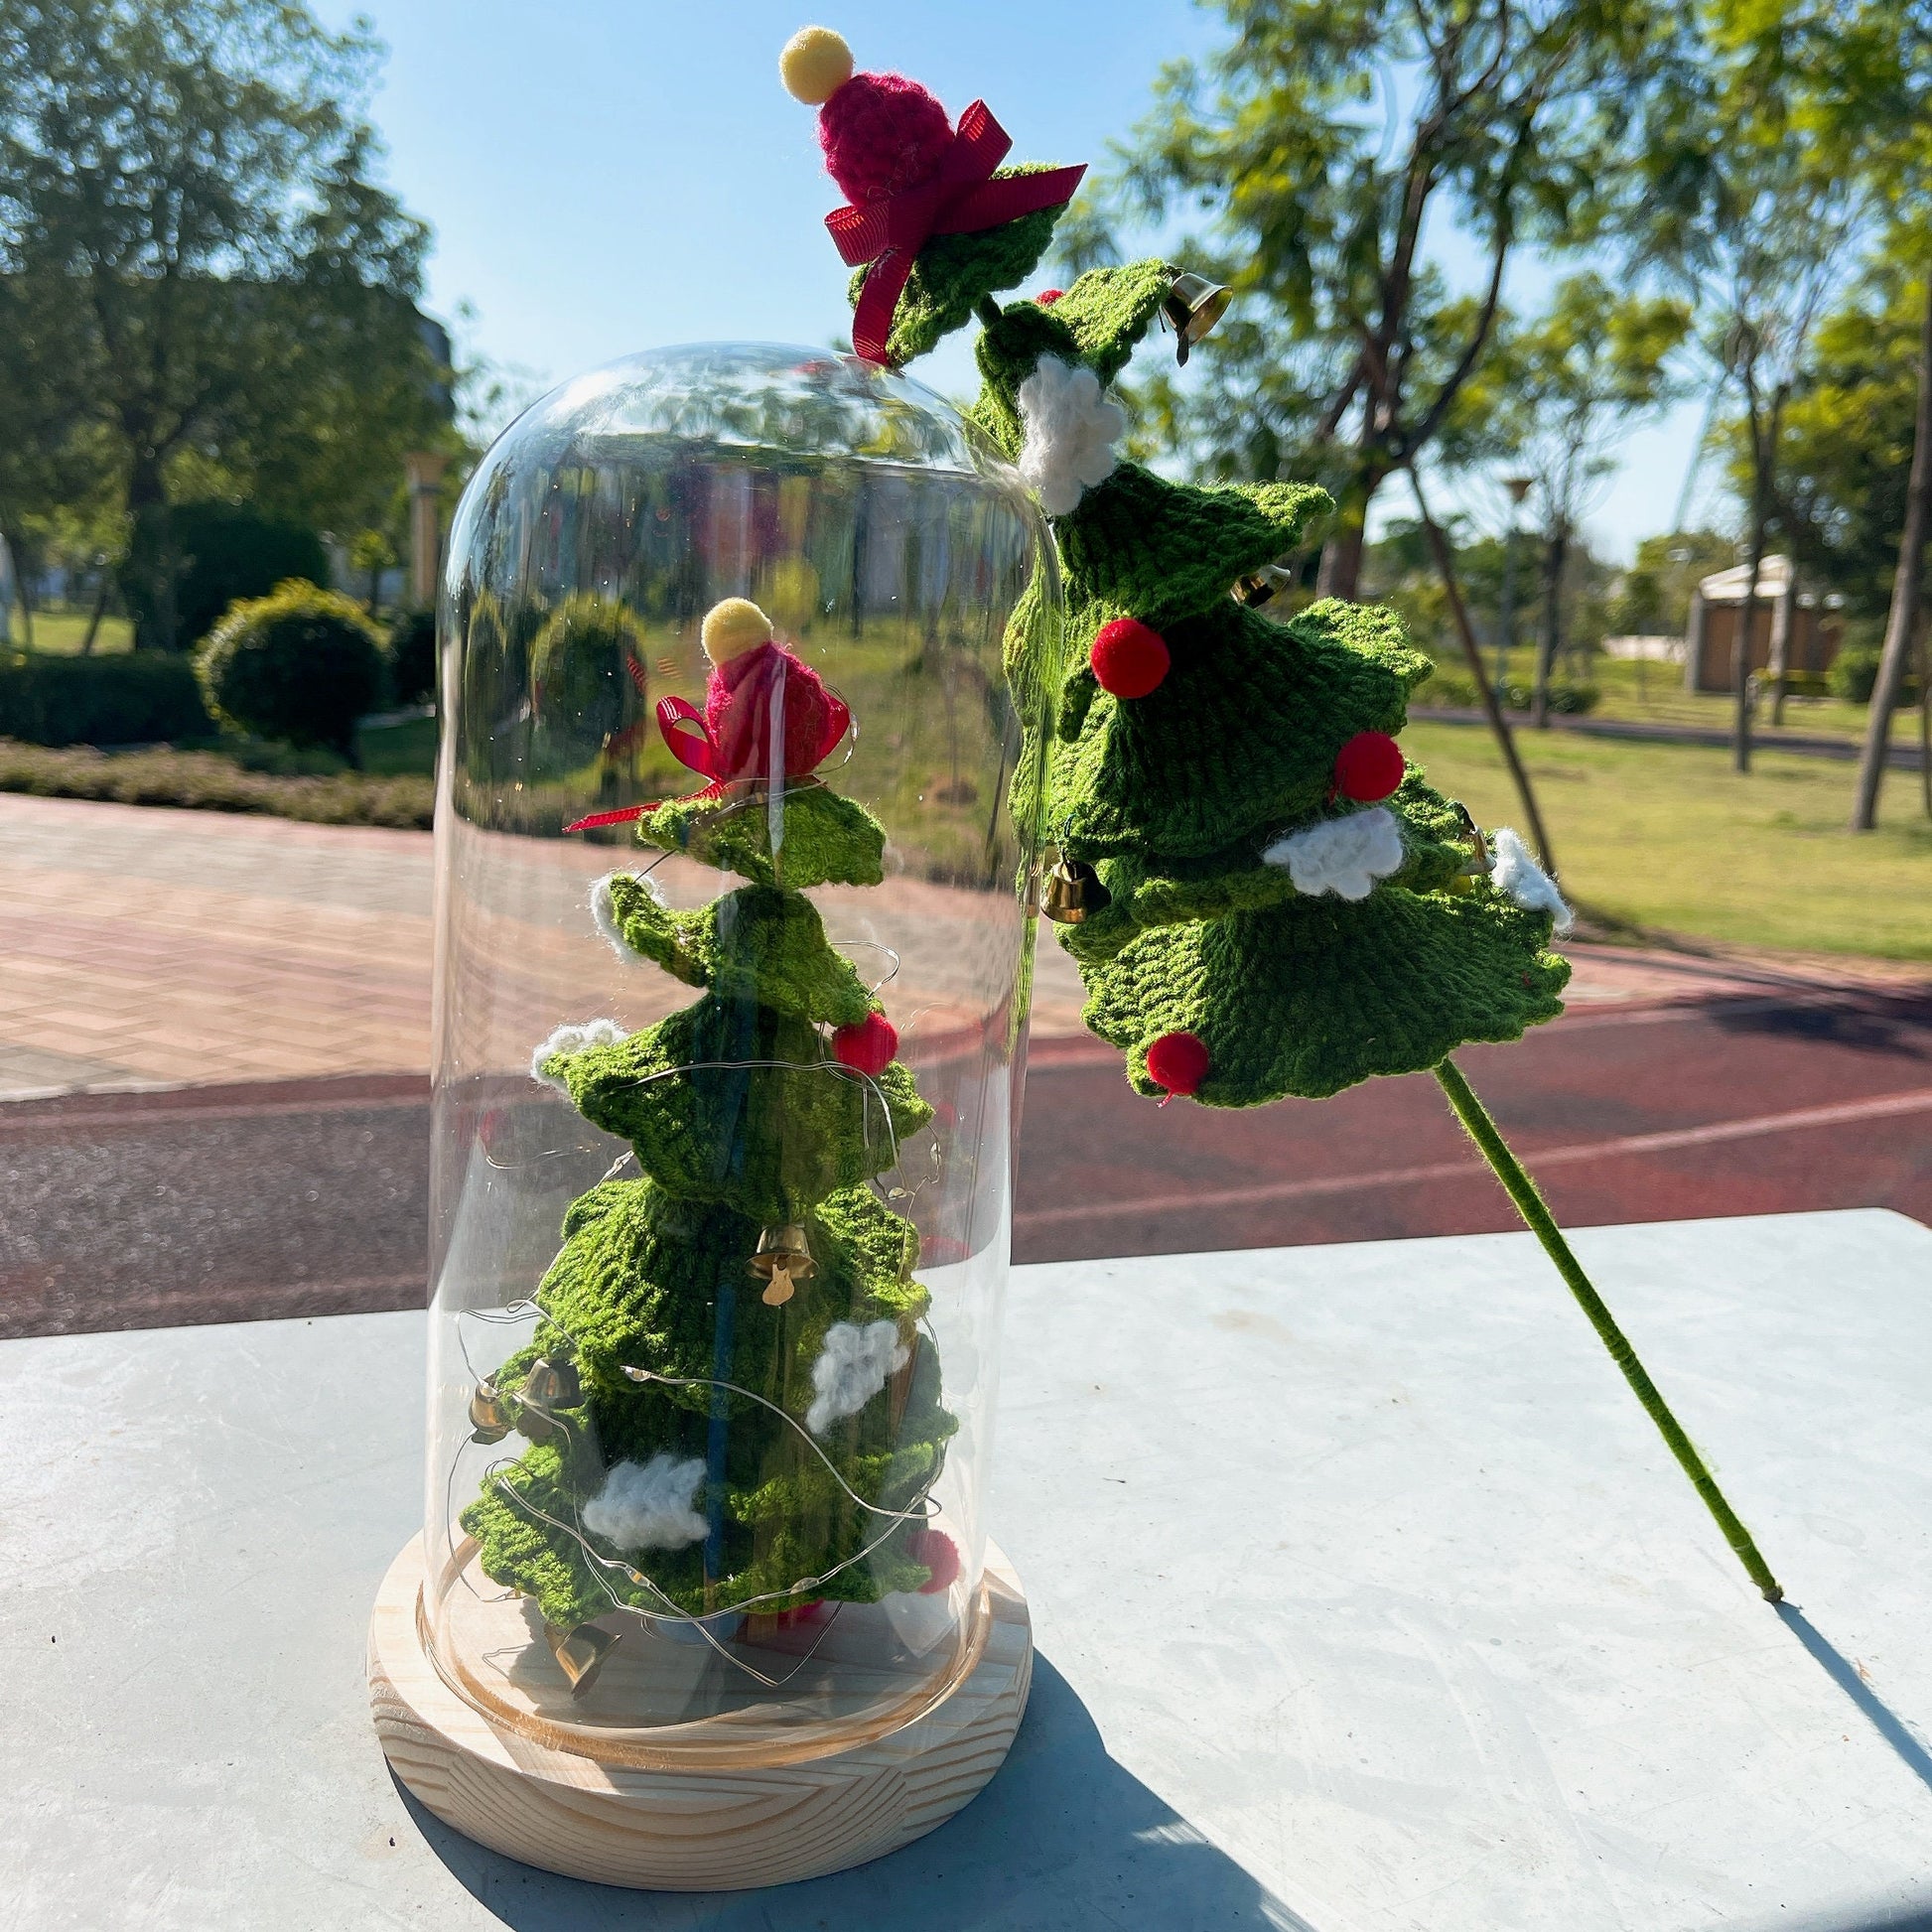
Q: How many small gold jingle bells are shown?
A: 8